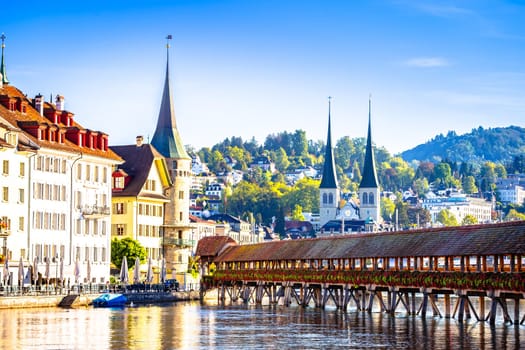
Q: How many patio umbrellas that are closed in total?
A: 11